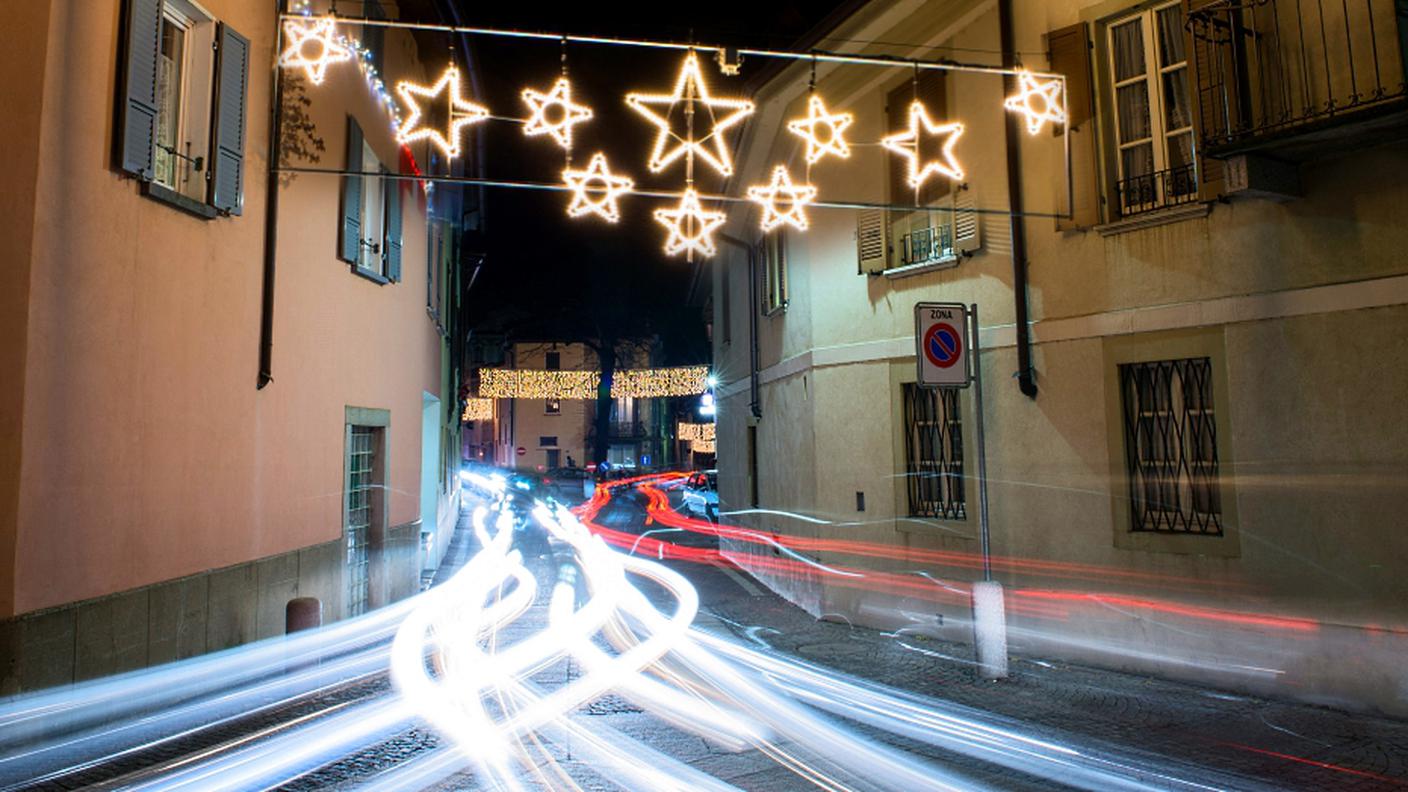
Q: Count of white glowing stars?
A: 10